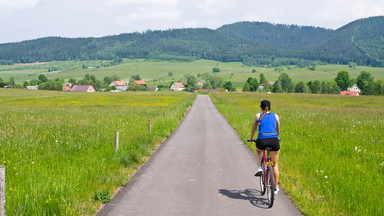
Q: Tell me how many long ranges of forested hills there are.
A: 1